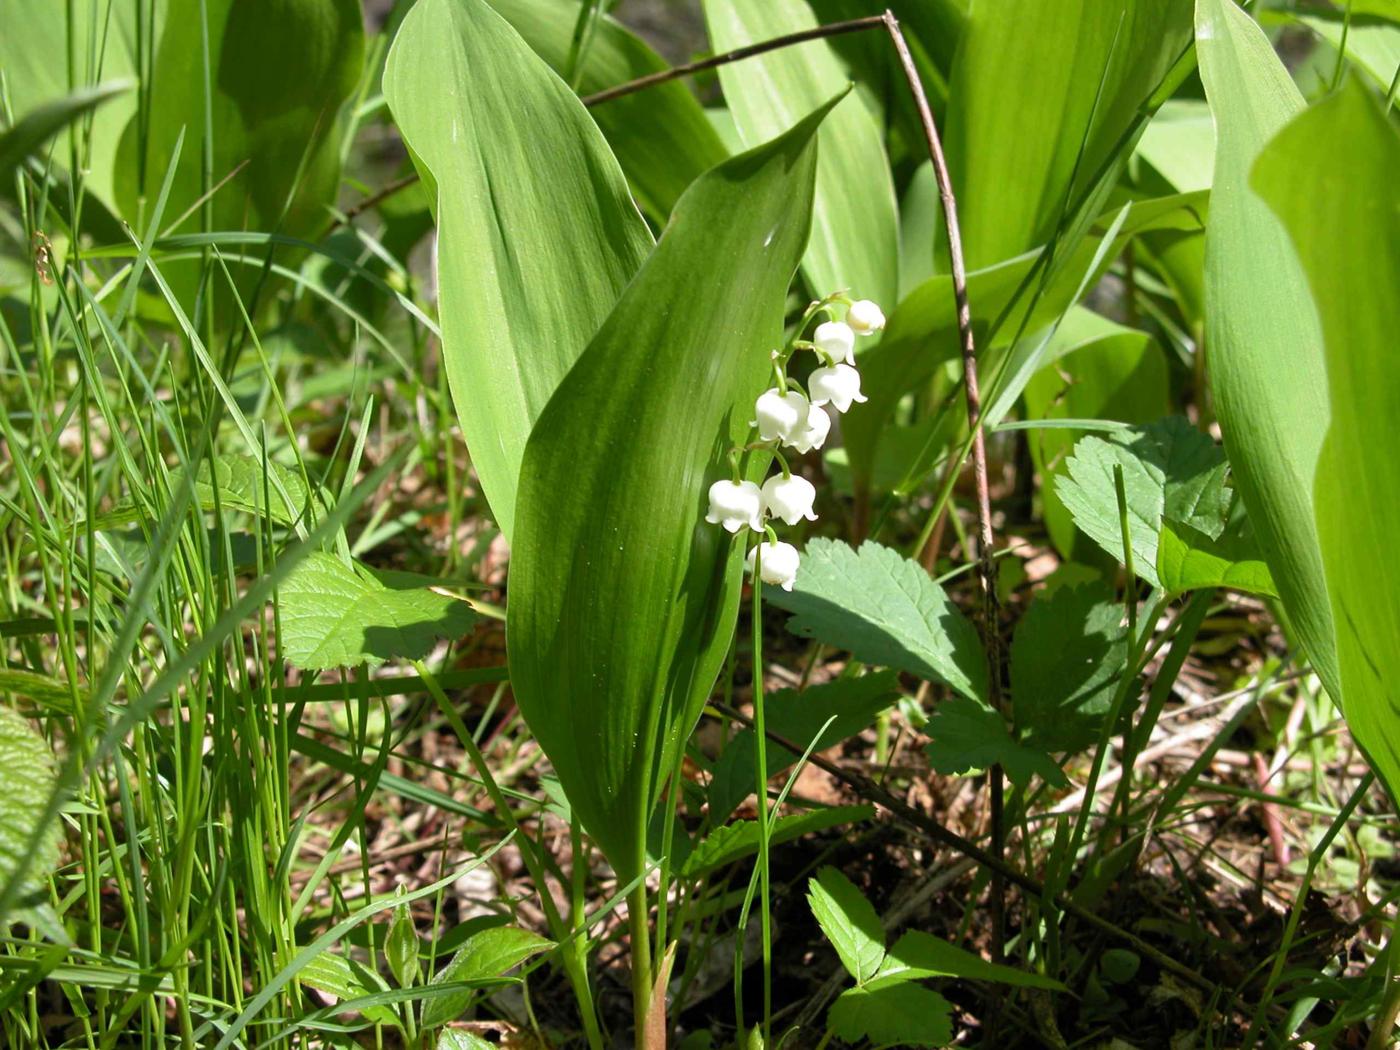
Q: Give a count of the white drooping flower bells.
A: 8